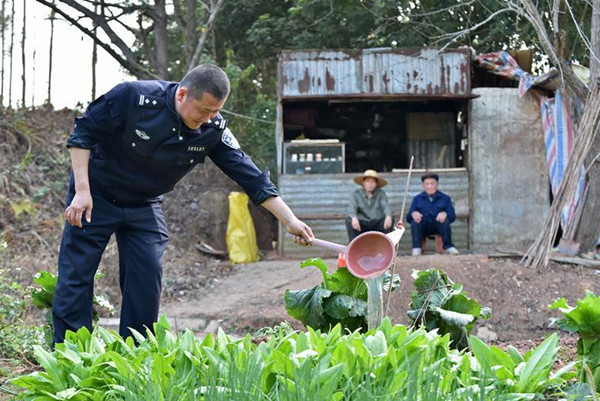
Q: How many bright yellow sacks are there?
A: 1